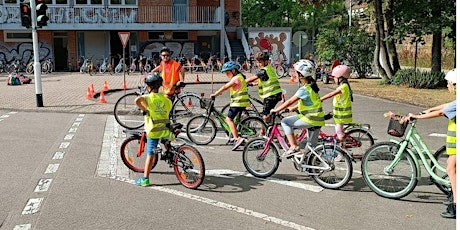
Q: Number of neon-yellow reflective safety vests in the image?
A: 6